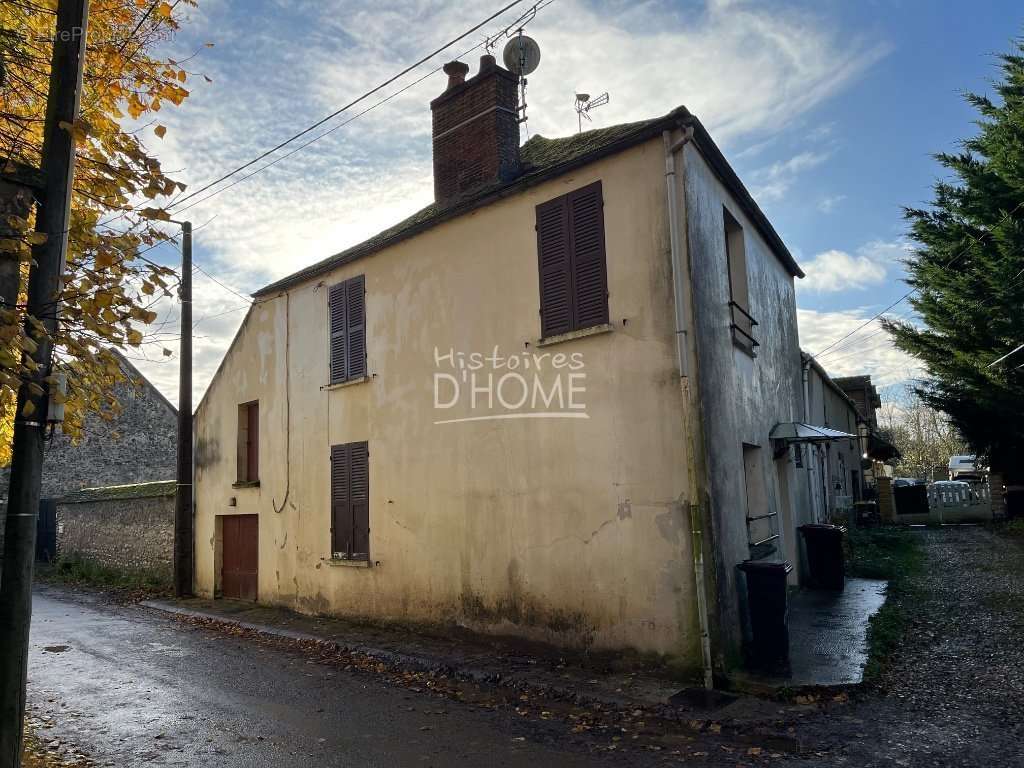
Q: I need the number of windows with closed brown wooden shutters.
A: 3